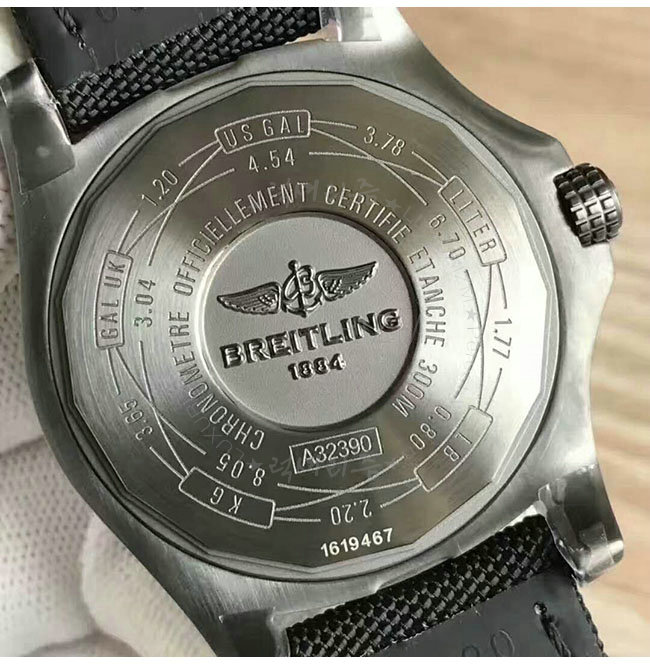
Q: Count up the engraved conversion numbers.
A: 10